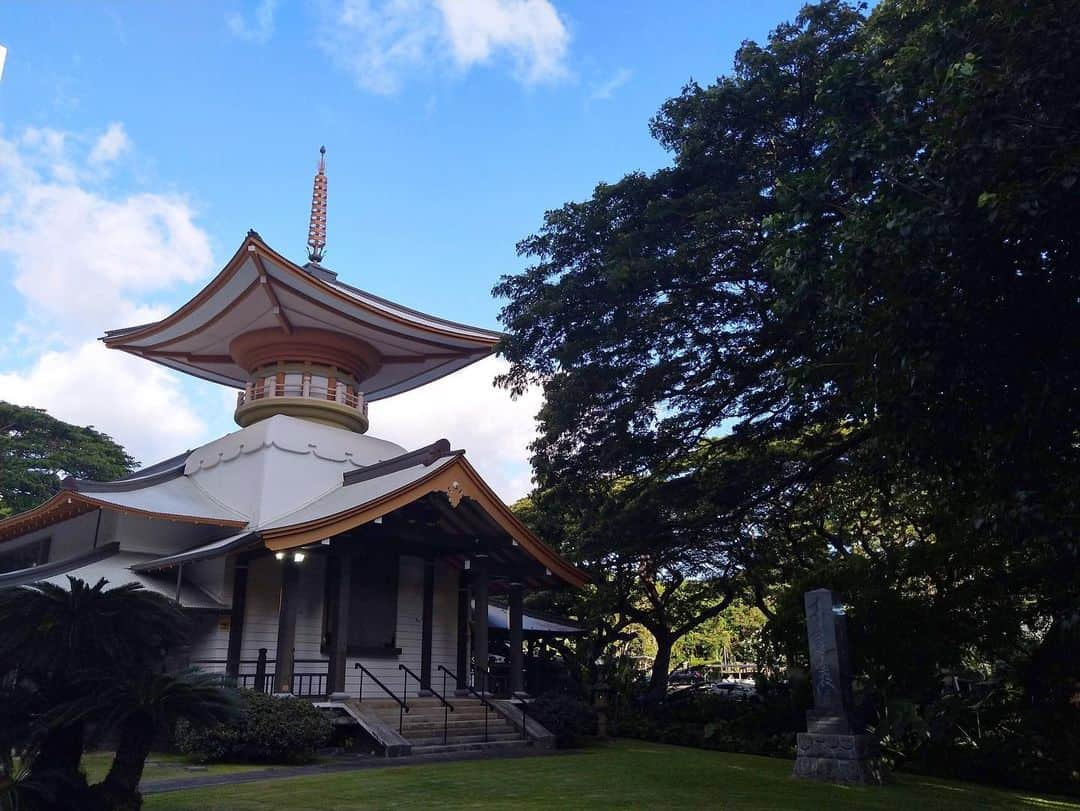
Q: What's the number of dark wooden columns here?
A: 7